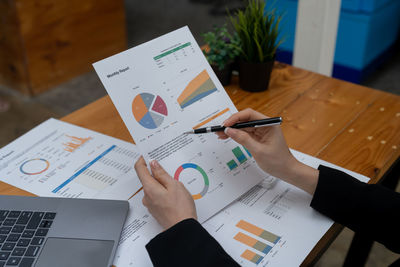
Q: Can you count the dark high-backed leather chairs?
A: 0